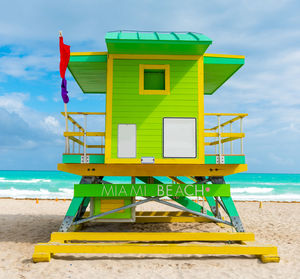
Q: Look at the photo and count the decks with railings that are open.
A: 2